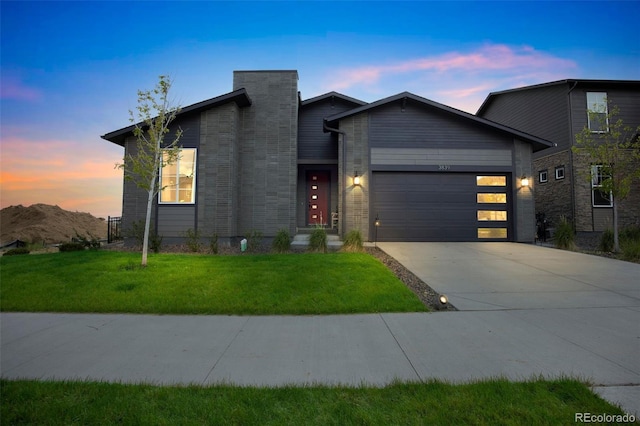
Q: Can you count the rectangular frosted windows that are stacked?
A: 4